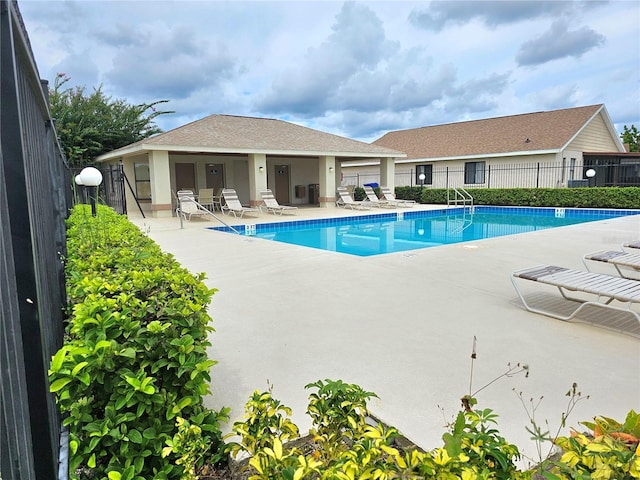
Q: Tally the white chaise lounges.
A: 9